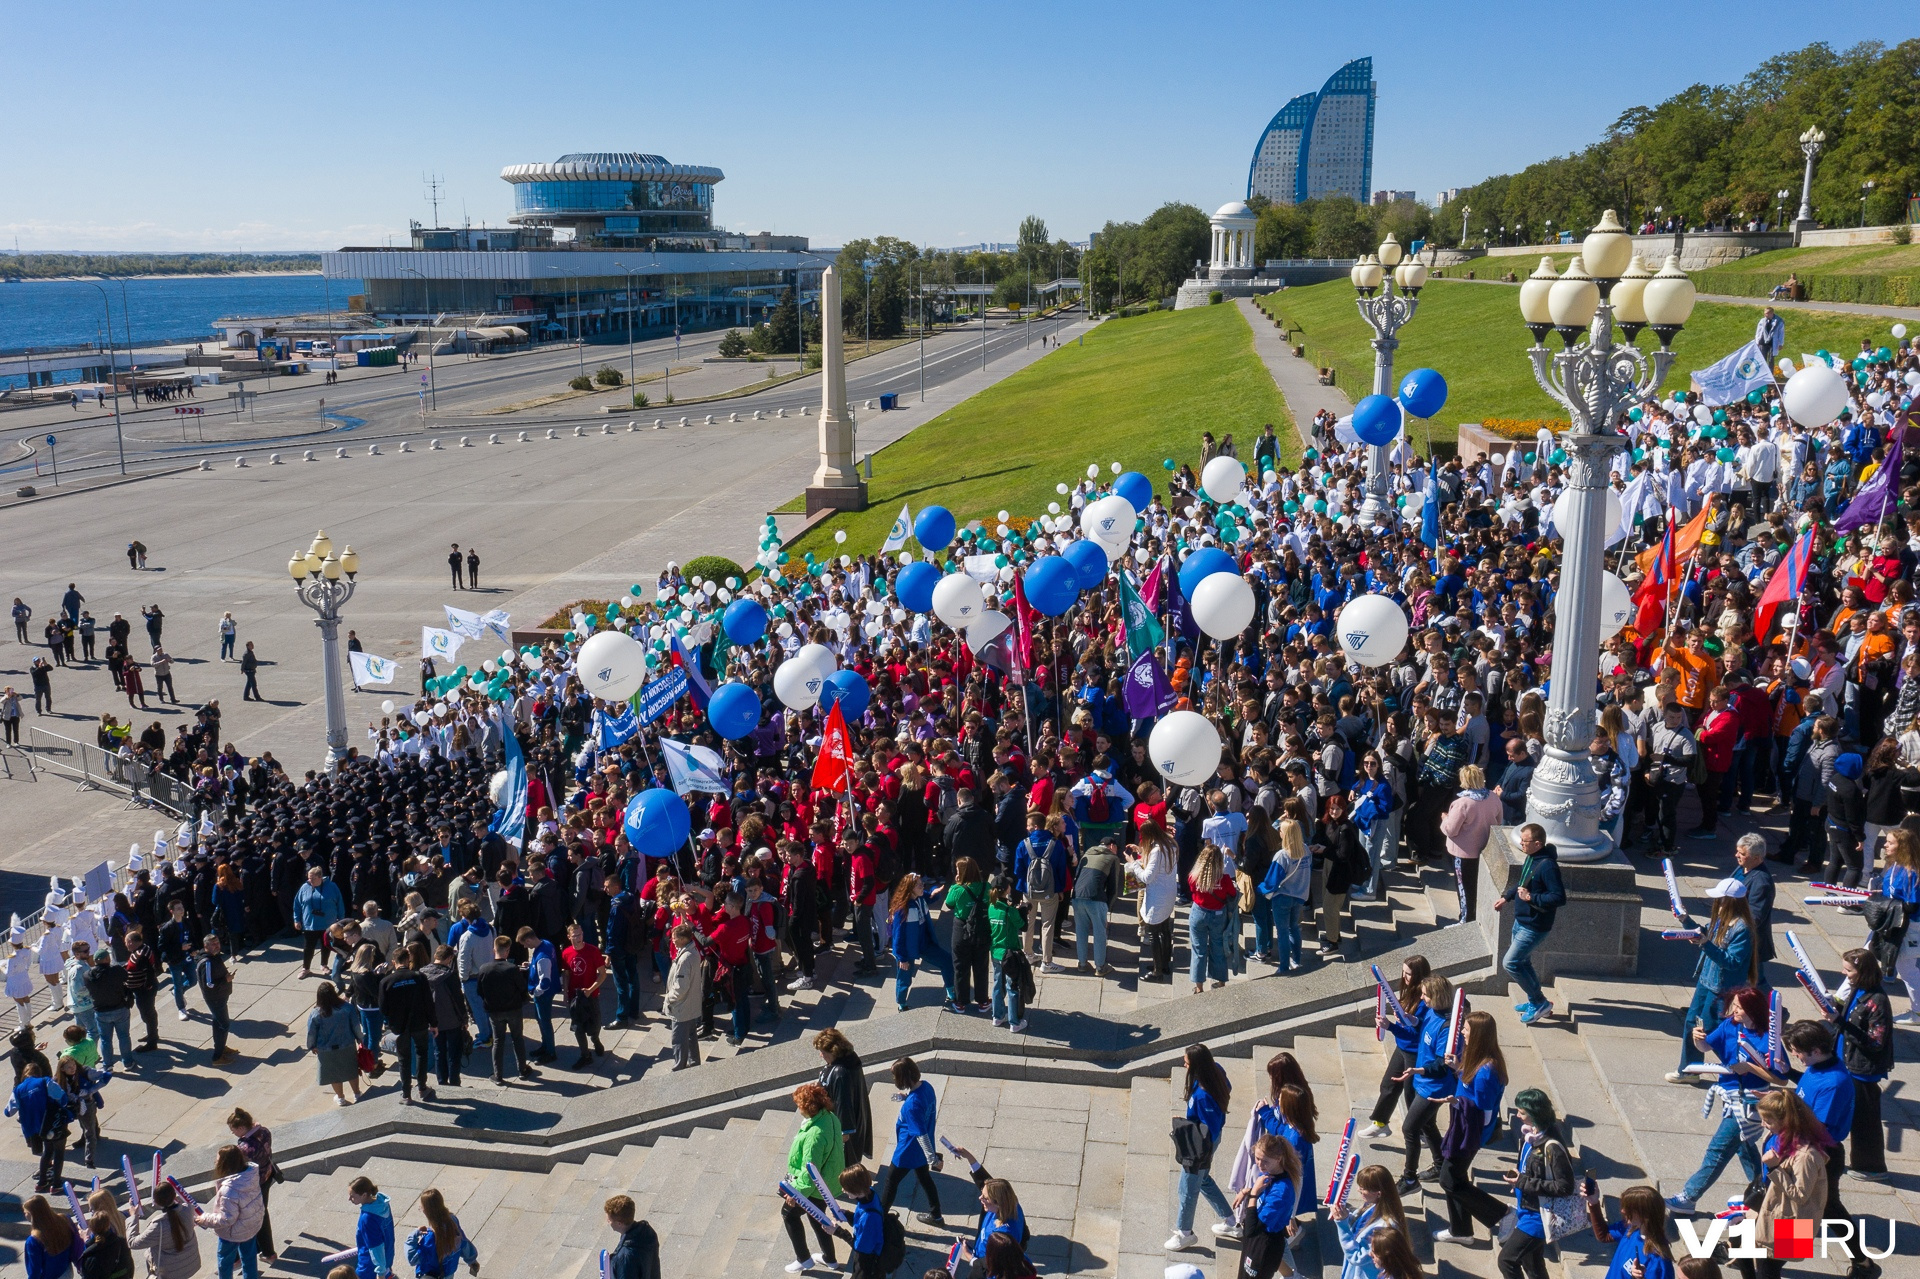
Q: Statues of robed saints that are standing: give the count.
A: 0